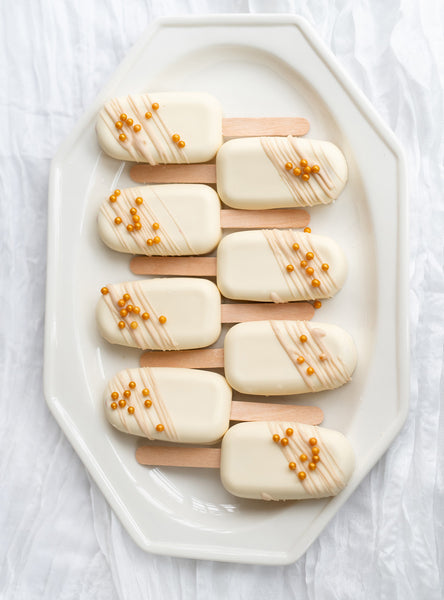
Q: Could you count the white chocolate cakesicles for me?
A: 8